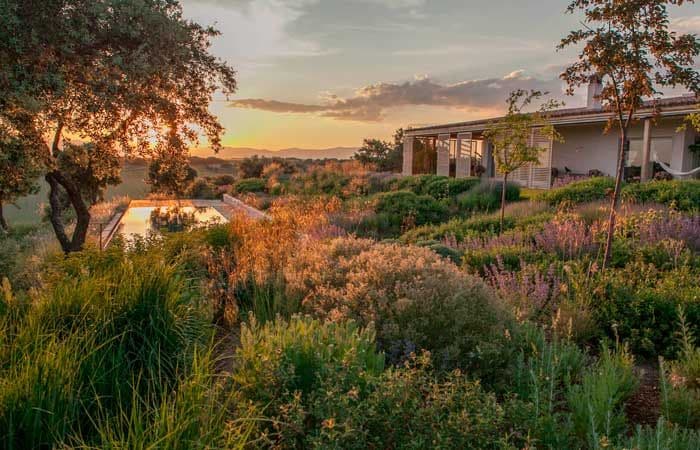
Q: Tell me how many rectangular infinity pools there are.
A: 1